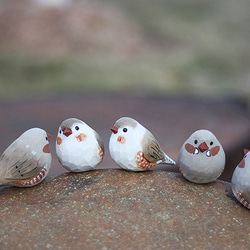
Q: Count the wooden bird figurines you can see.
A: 5